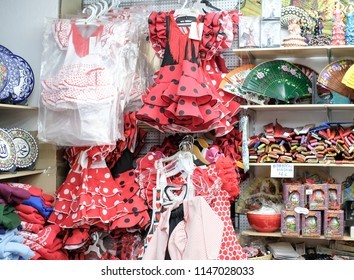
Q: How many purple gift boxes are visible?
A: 6